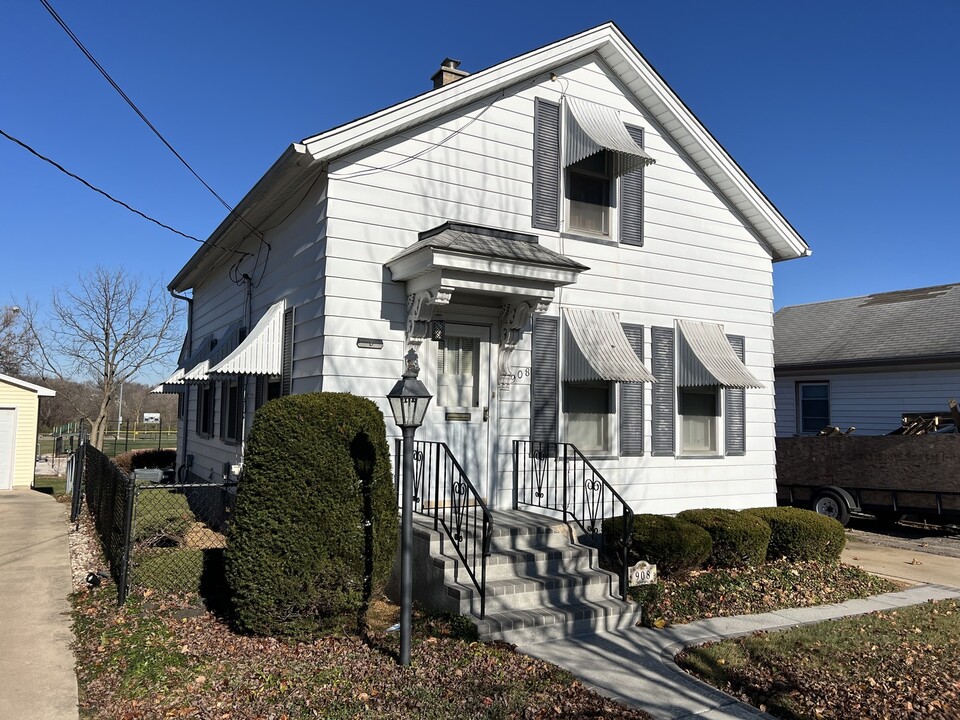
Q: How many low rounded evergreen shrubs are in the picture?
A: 3